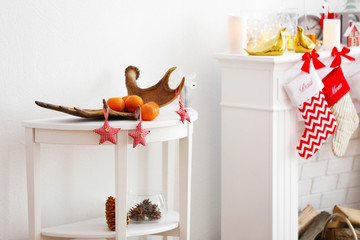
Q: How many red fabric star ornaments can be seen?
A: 3